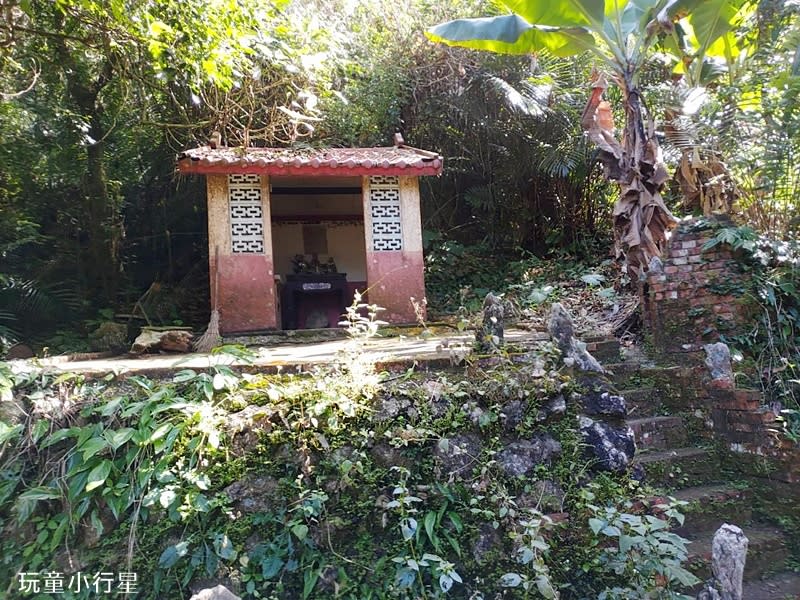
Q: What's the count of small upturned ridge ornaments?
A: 2